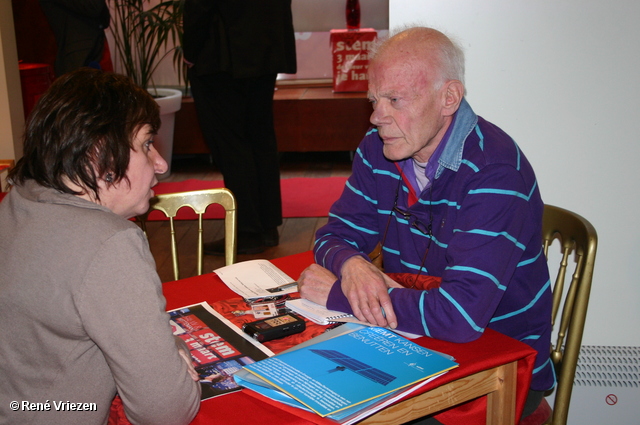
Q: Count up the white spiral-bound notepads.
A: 1